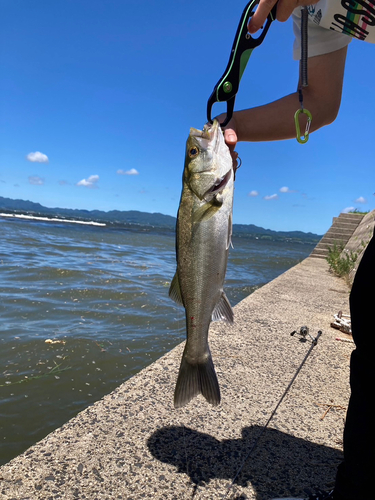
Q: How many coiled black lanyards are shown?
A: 1